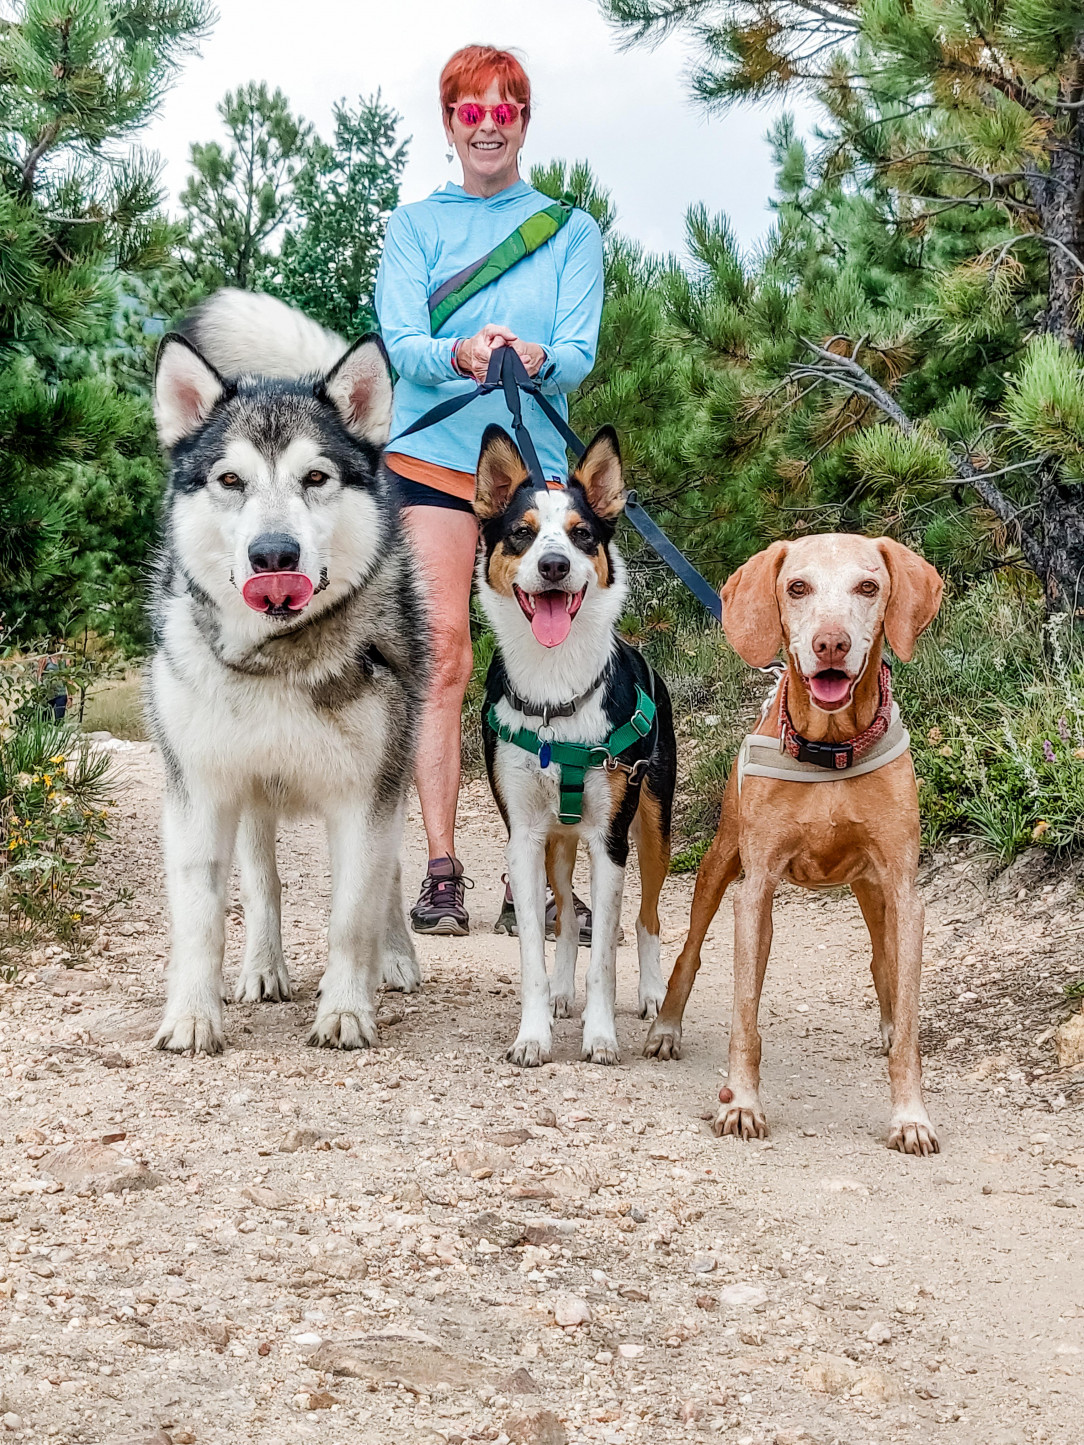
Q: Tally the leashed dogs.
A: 3